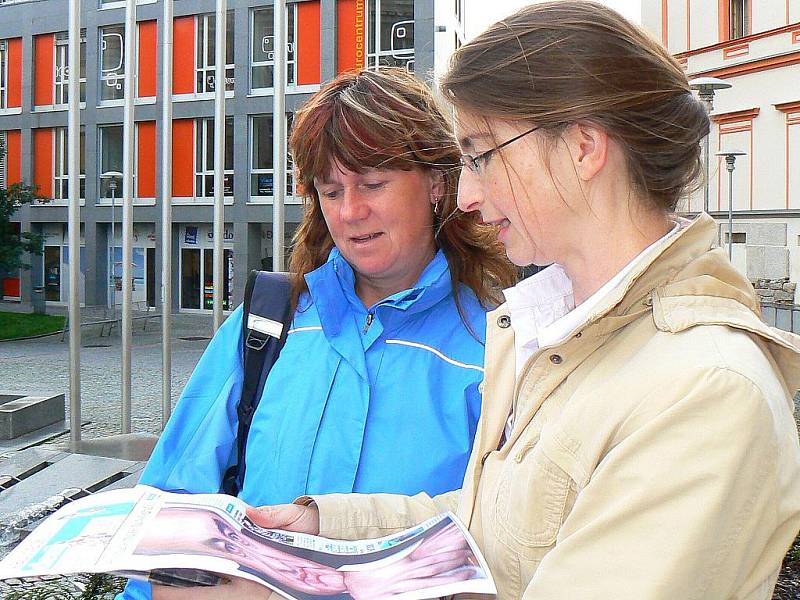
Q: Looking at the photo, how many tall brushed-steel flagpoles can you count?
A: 5